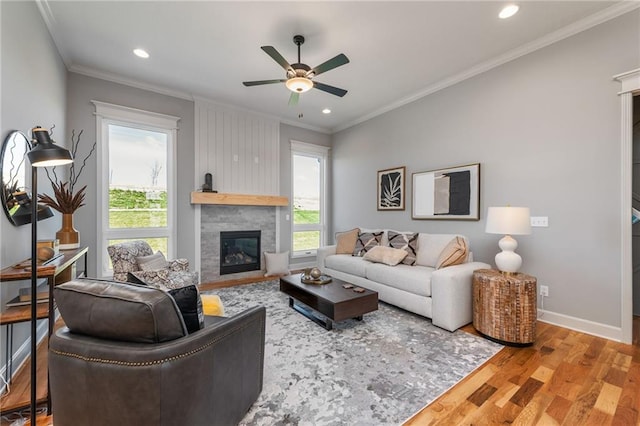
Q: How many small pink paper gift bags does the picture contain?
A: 0